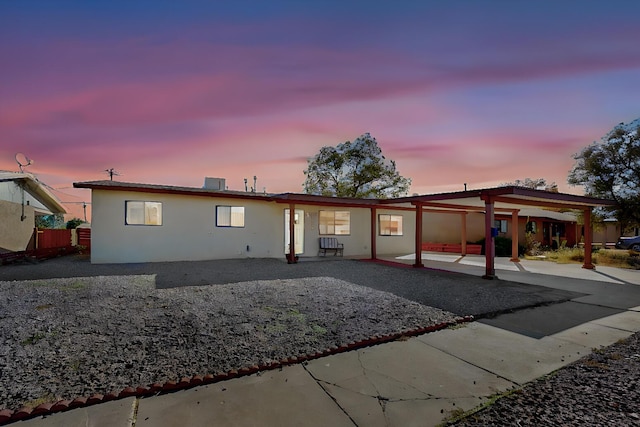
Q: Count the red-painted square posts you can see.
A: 7